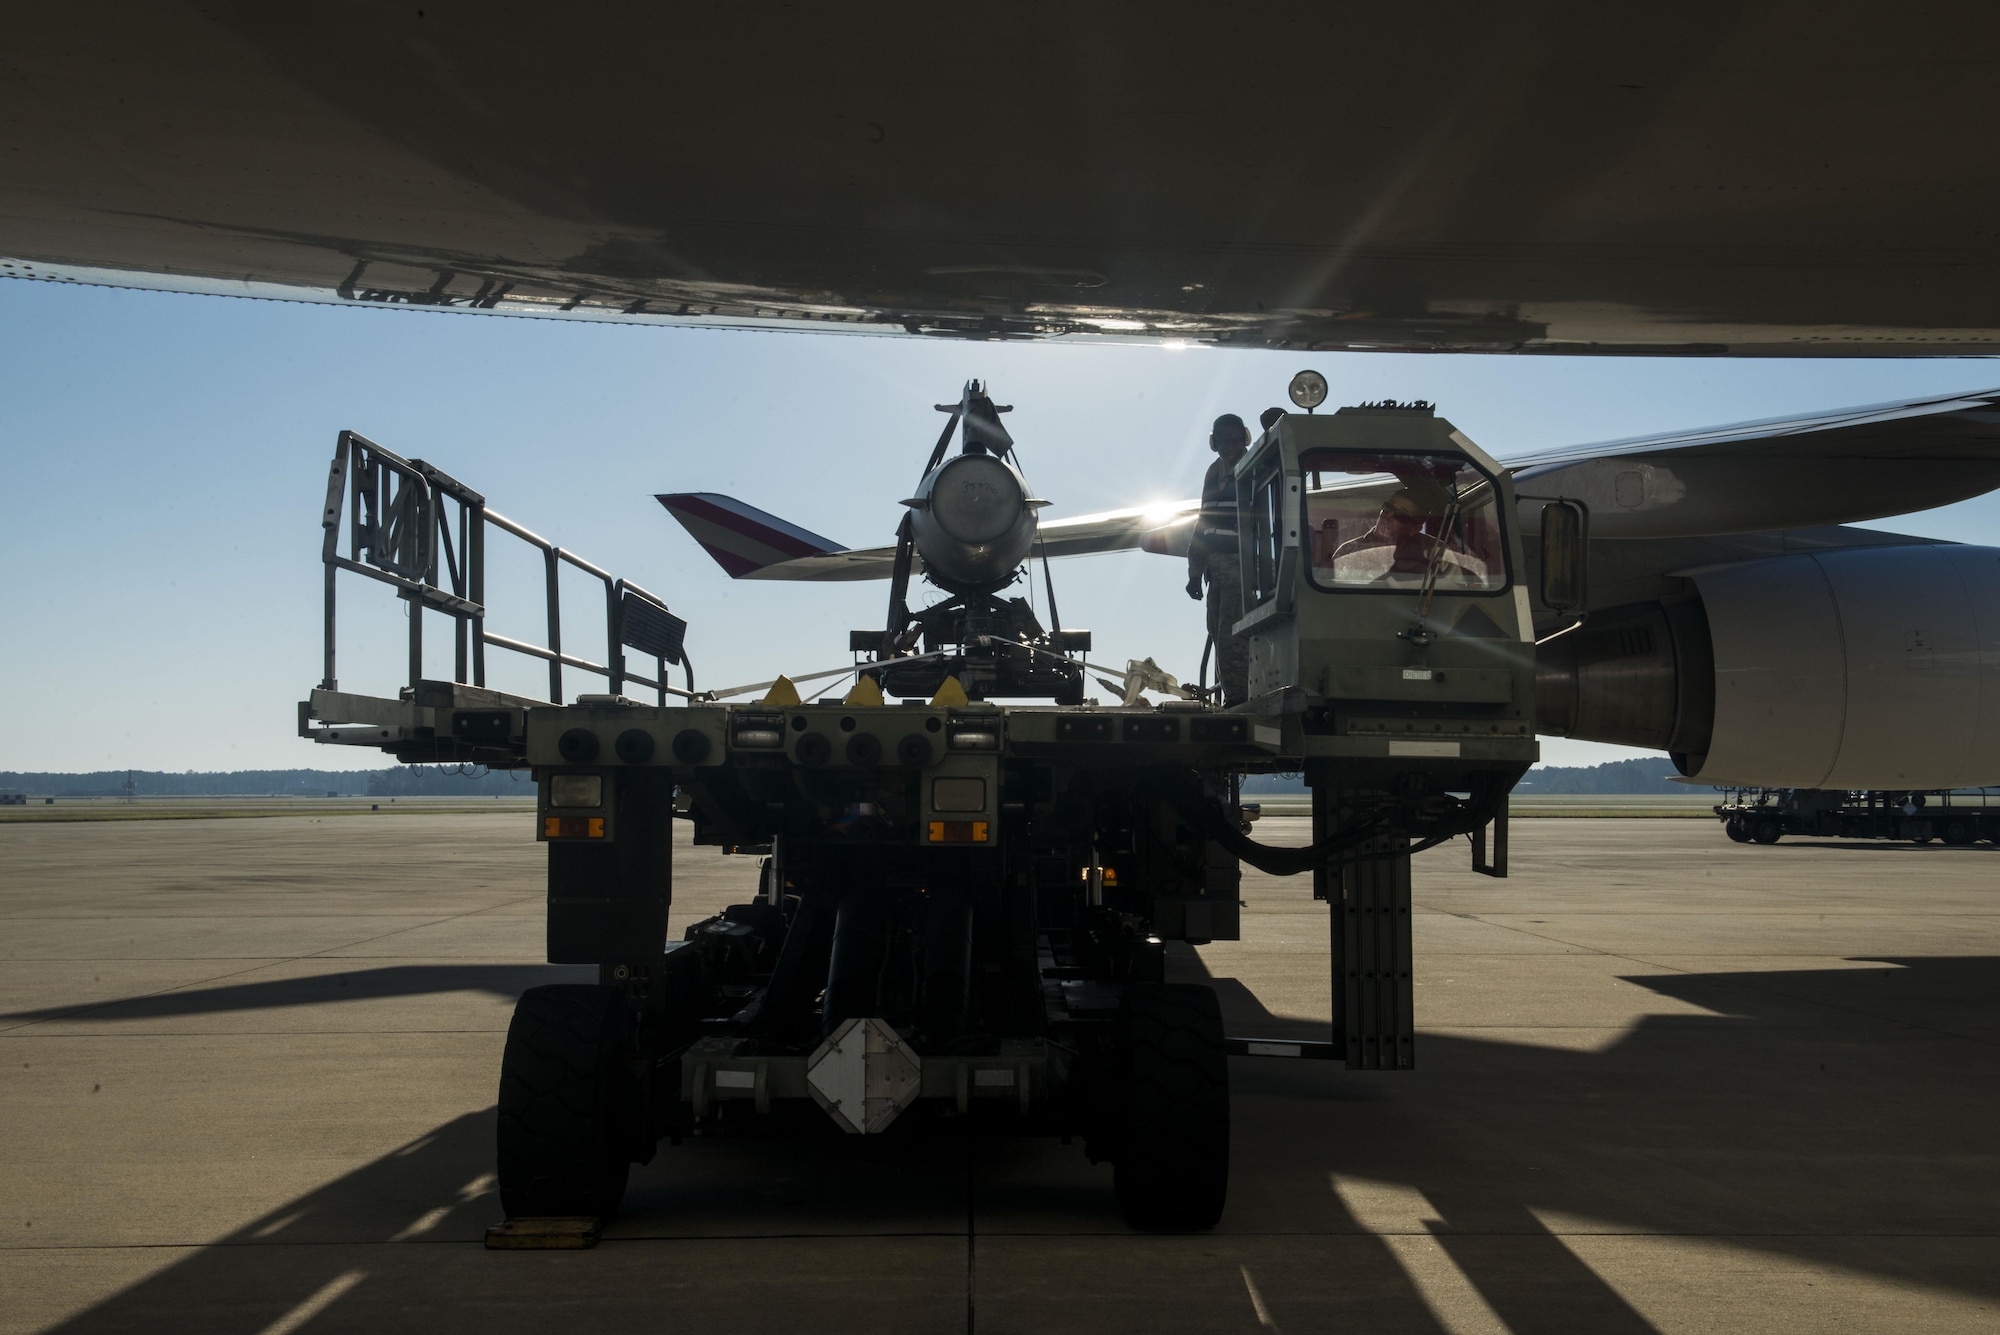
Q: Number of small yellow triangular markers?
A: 3